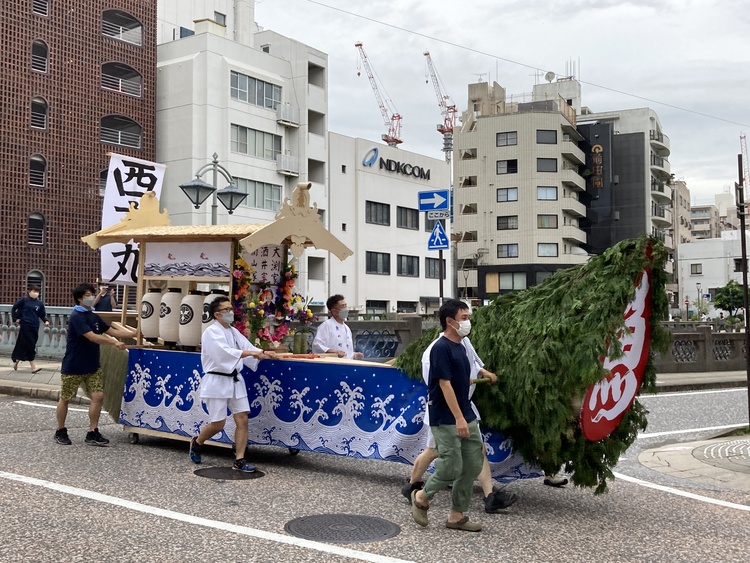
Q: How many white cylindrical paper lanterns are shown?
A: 4